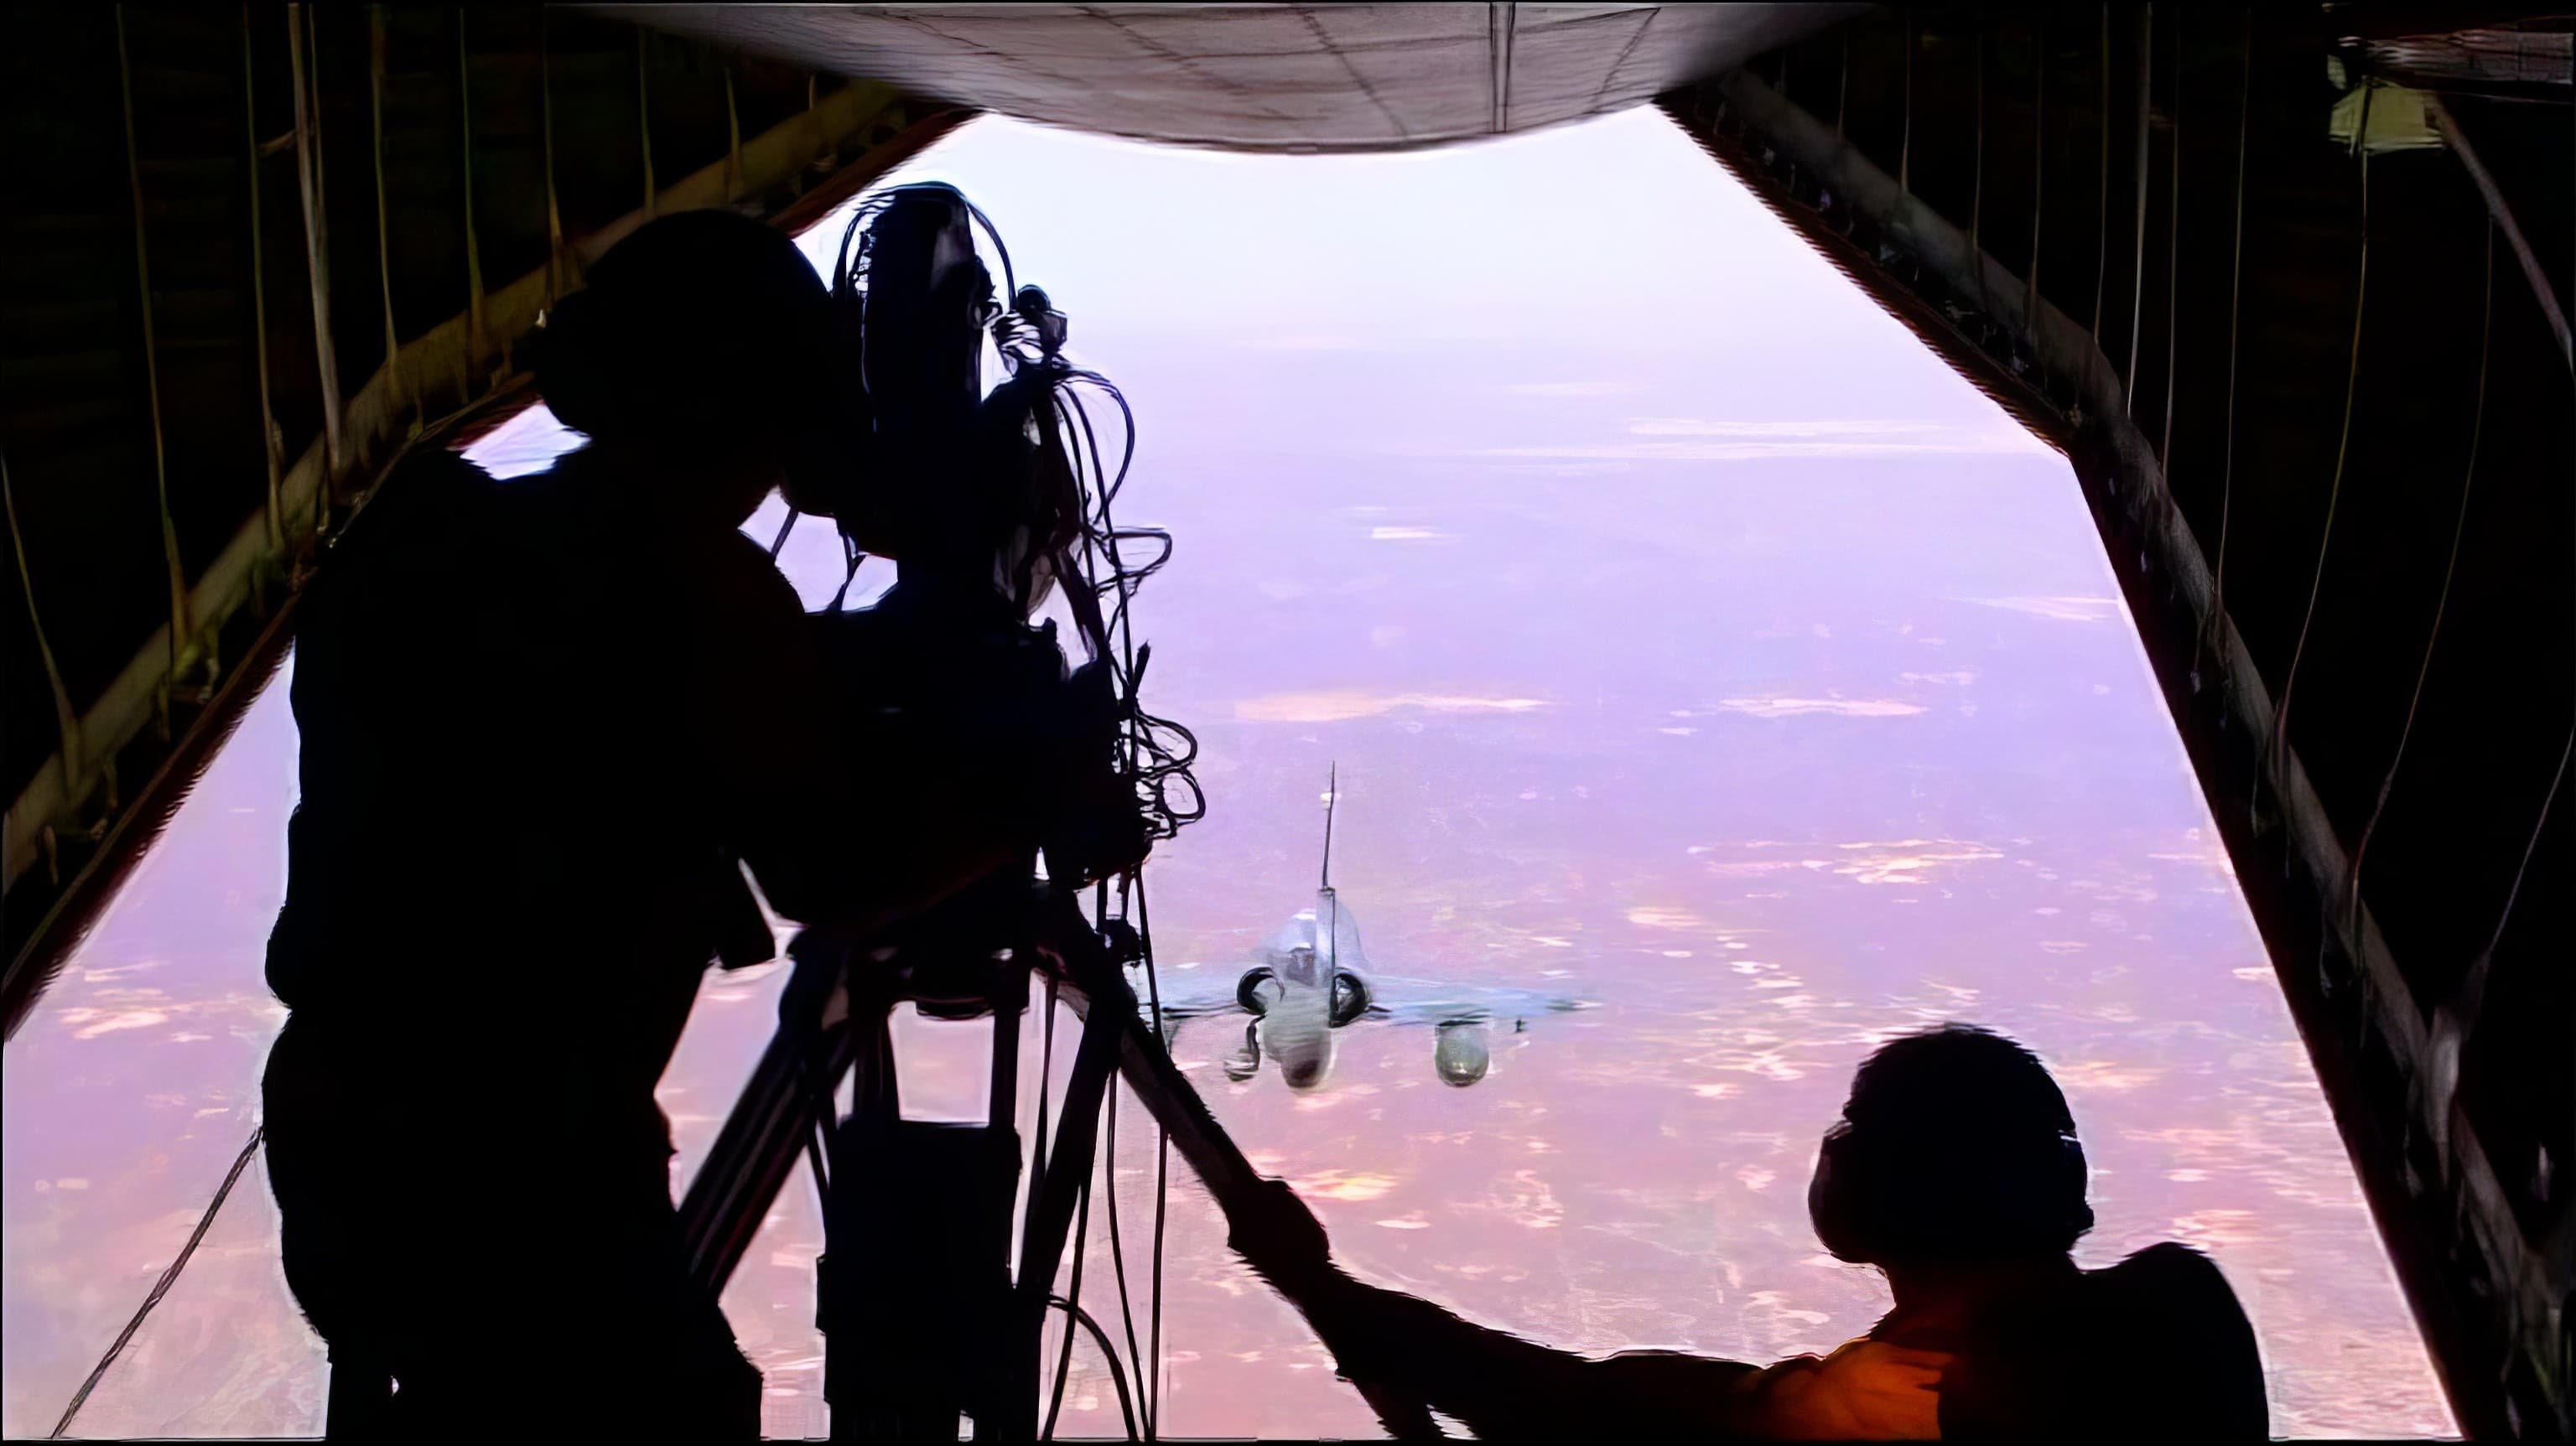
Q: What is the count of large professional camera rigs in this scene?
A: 1